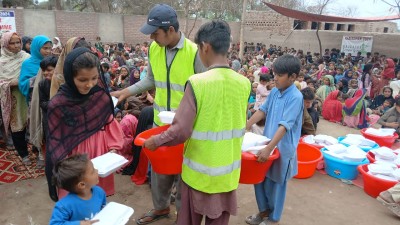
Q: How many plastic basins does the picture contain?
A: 9